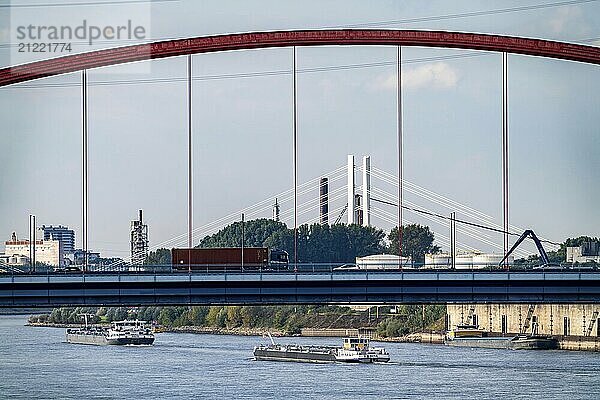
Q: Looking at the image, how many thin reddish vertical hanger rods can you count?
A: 5